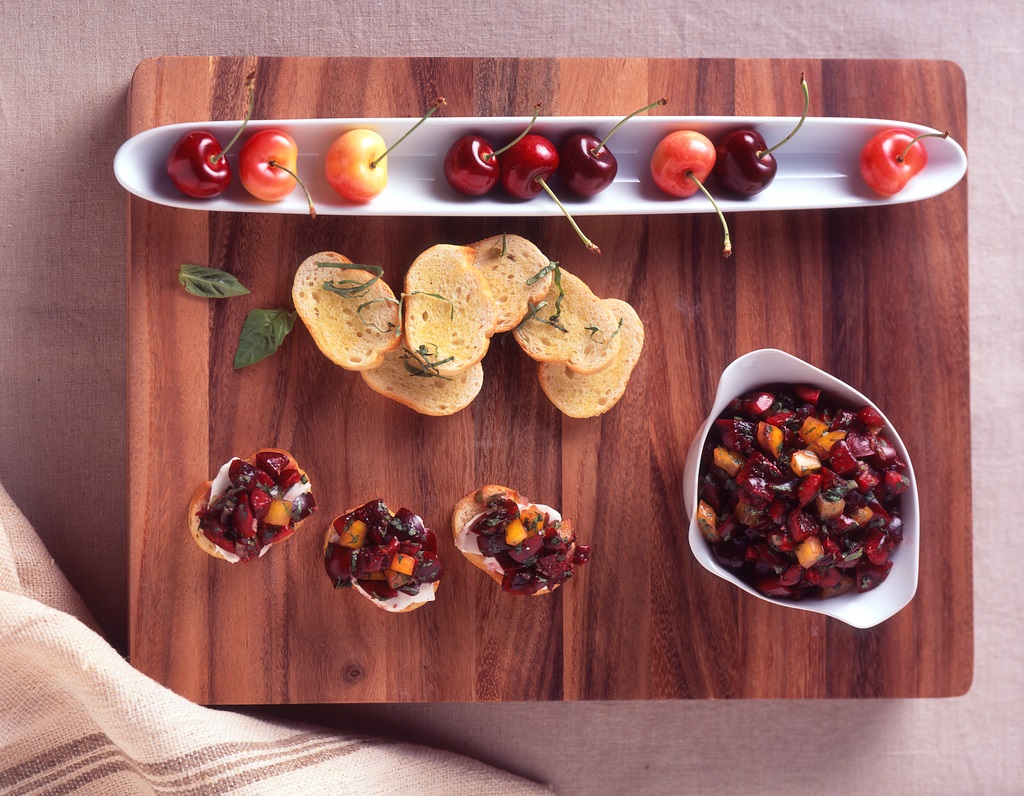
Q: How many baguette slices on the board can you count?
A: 9